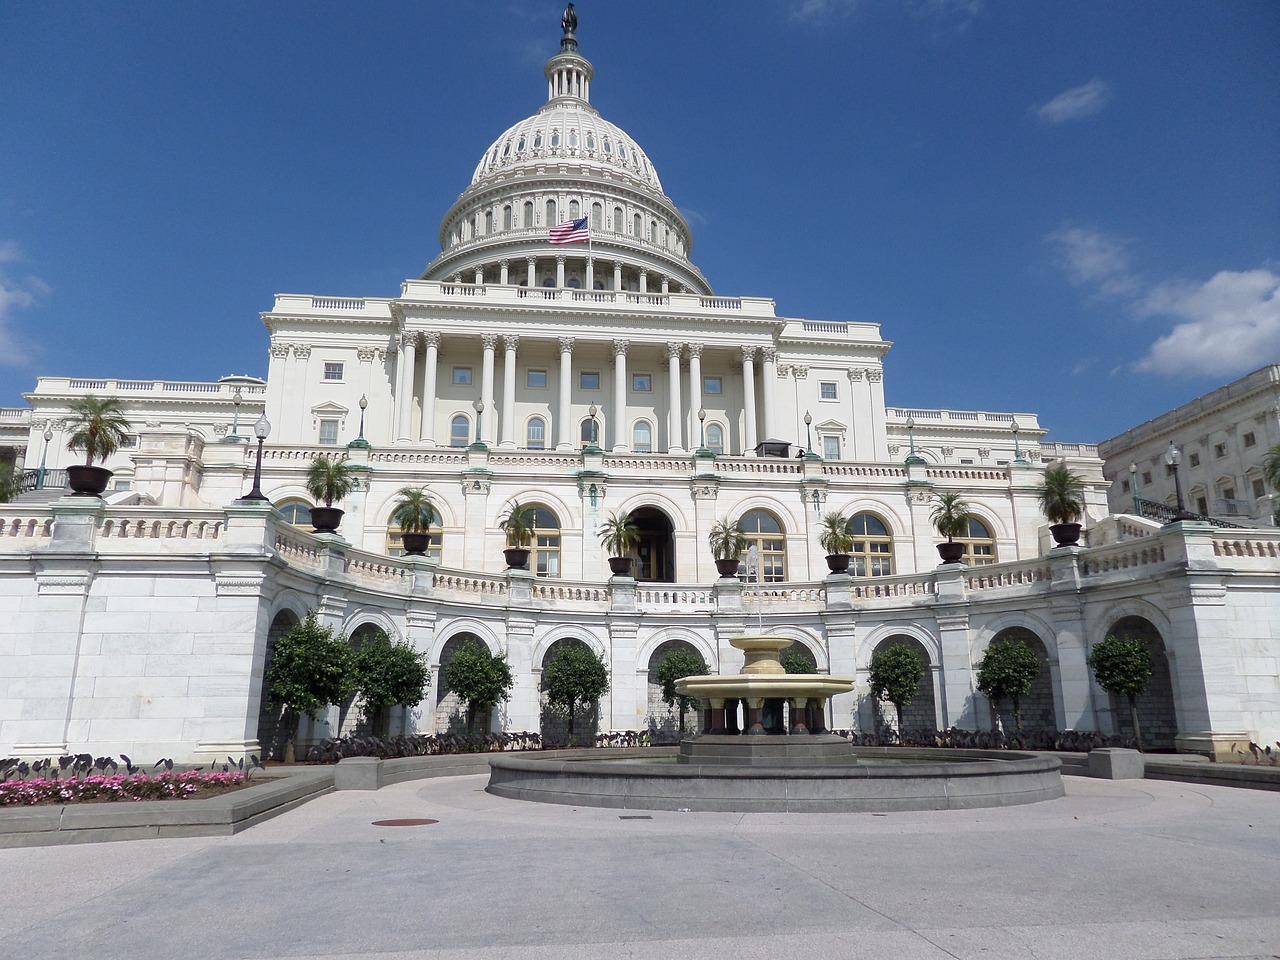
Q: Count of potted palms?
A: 9